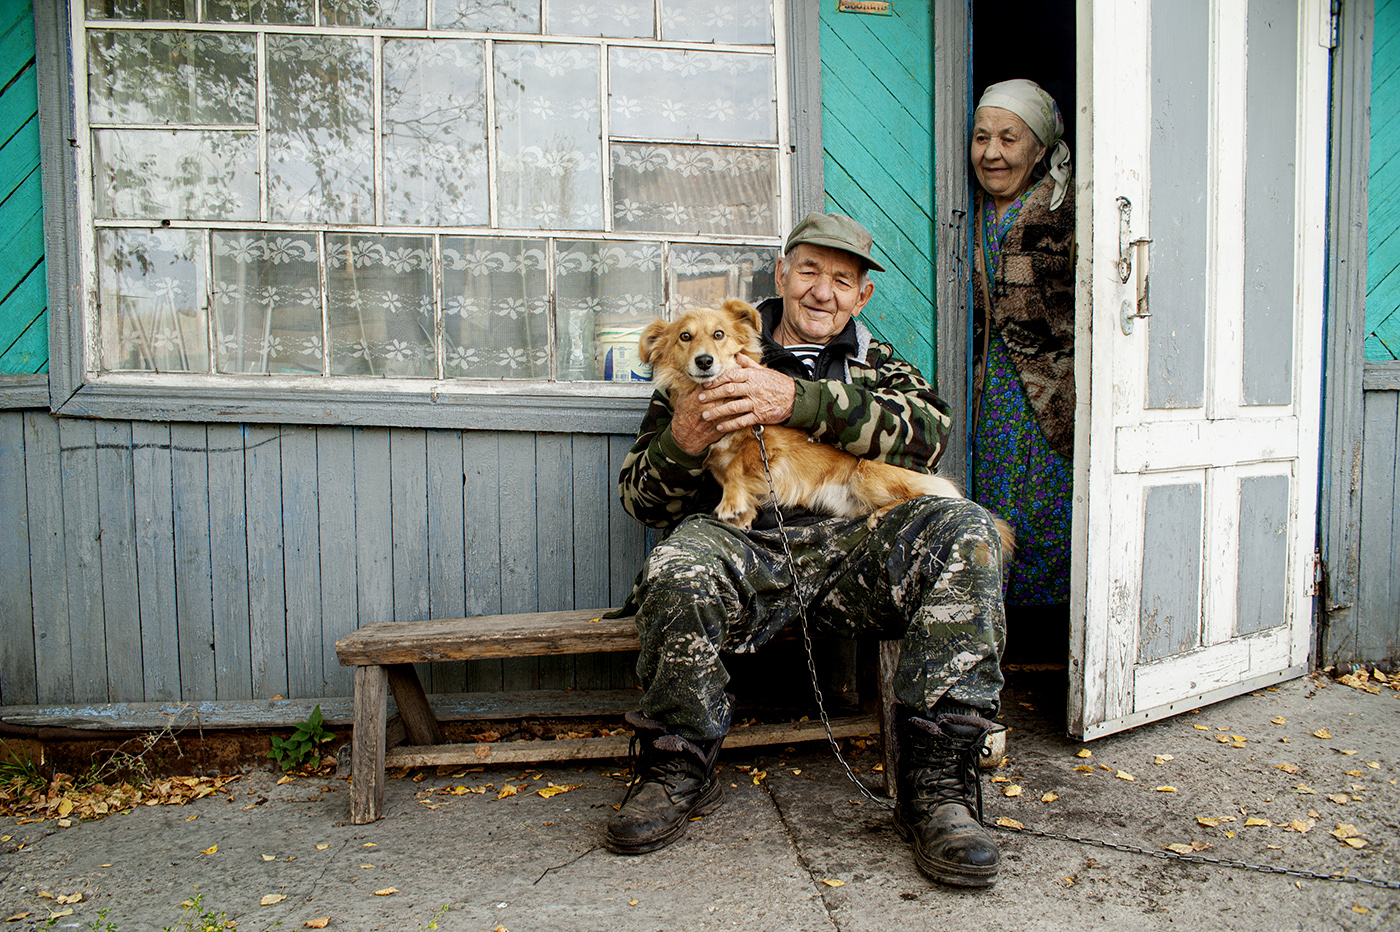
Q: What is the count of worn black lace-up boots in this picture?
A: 2